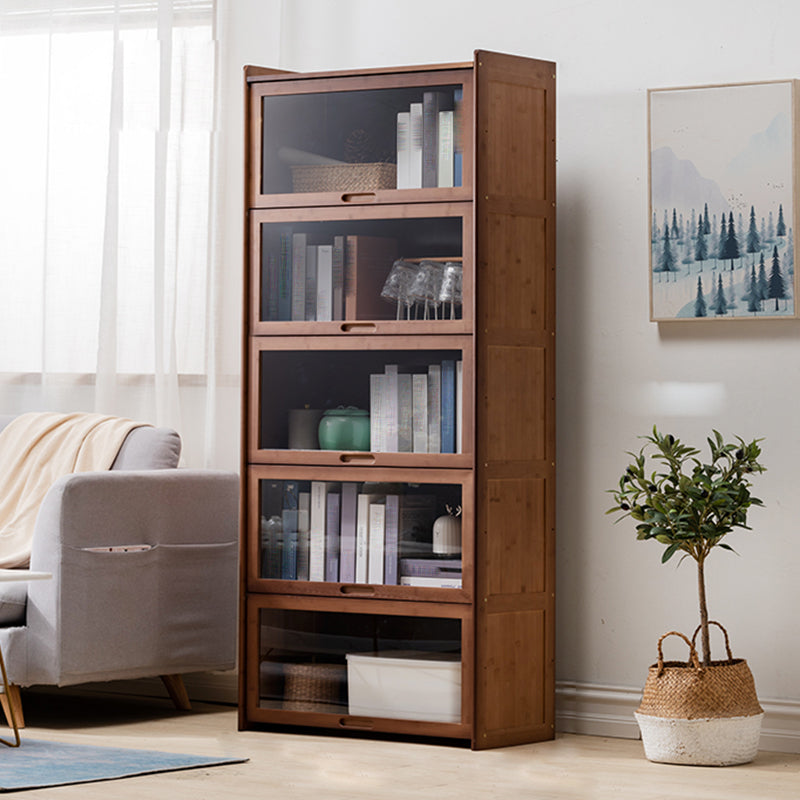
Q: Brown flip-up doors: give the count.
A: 5